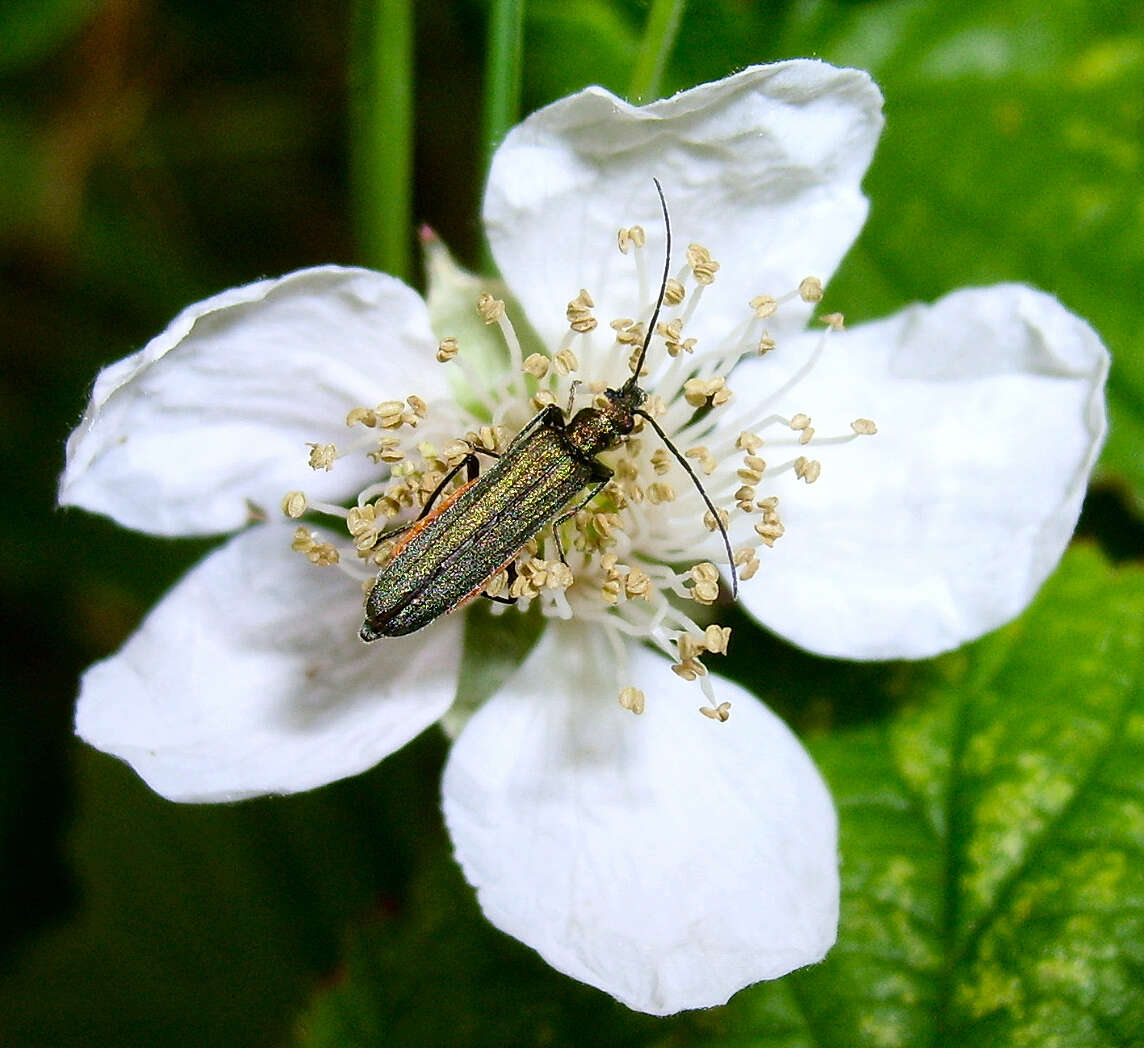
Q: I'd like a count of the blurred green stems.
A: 3